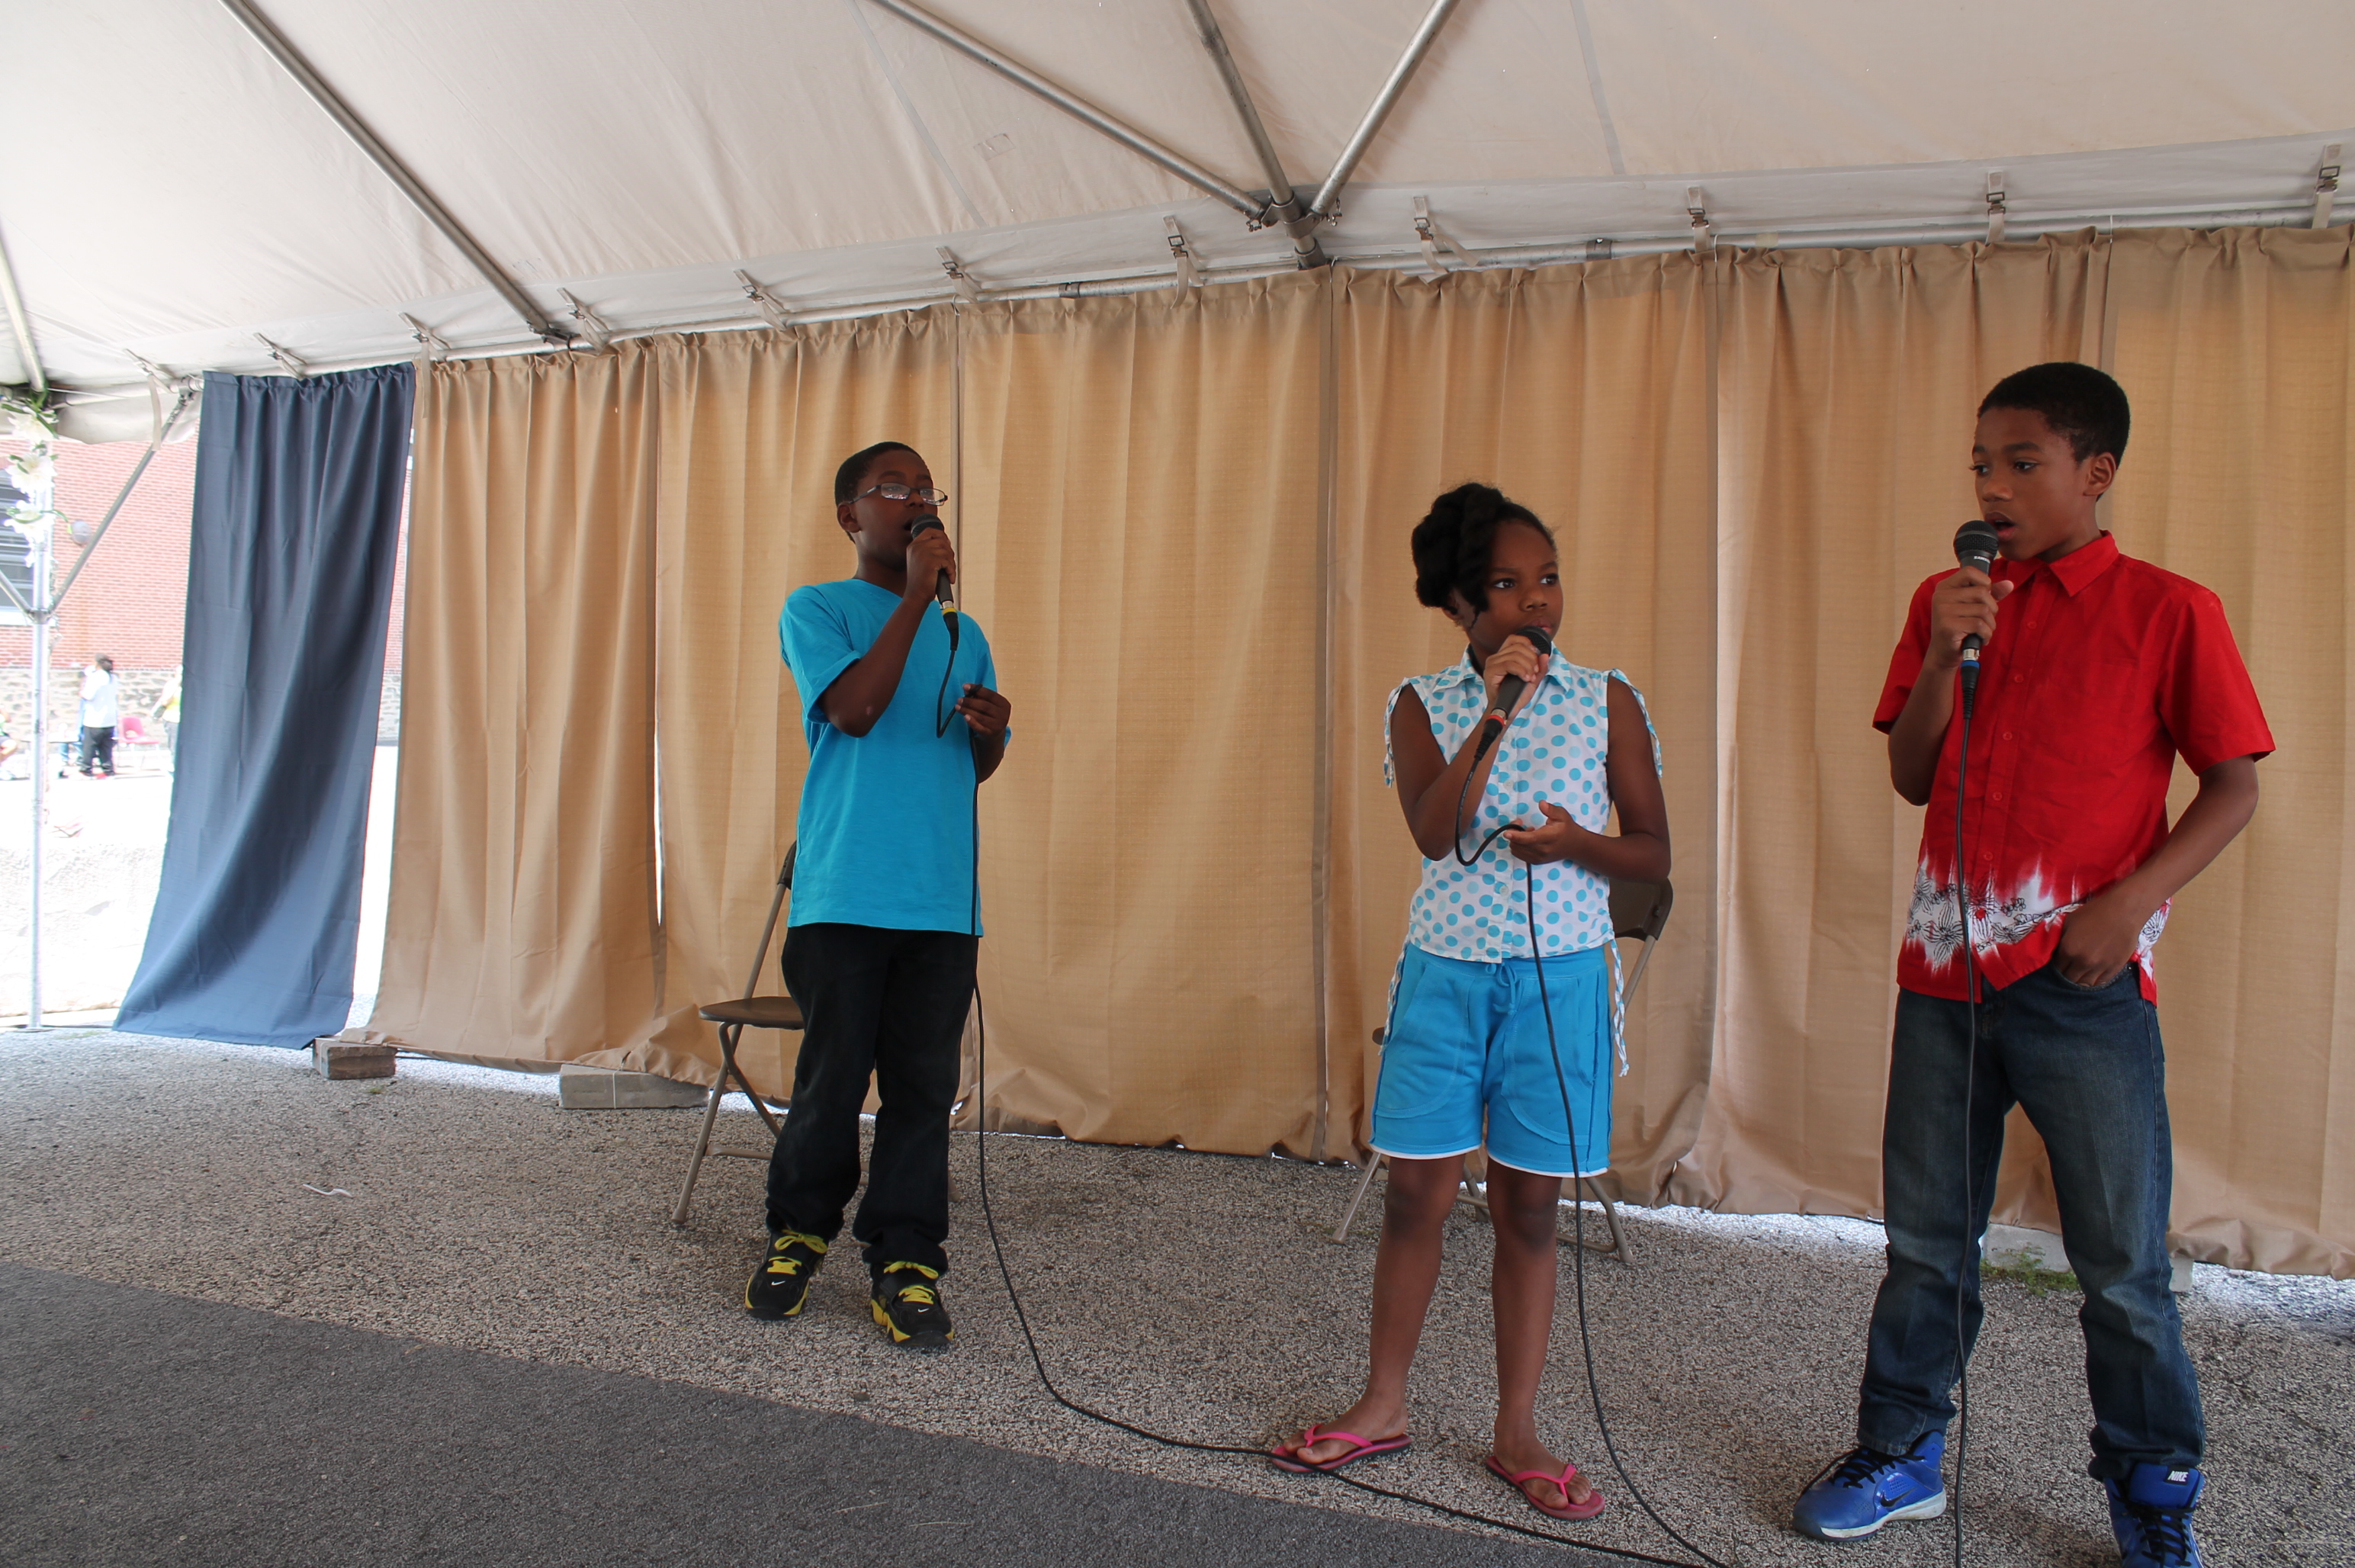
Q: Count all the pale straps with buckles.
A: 11